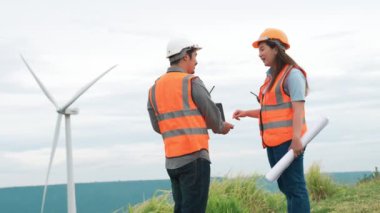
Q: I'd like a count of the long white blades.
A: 3